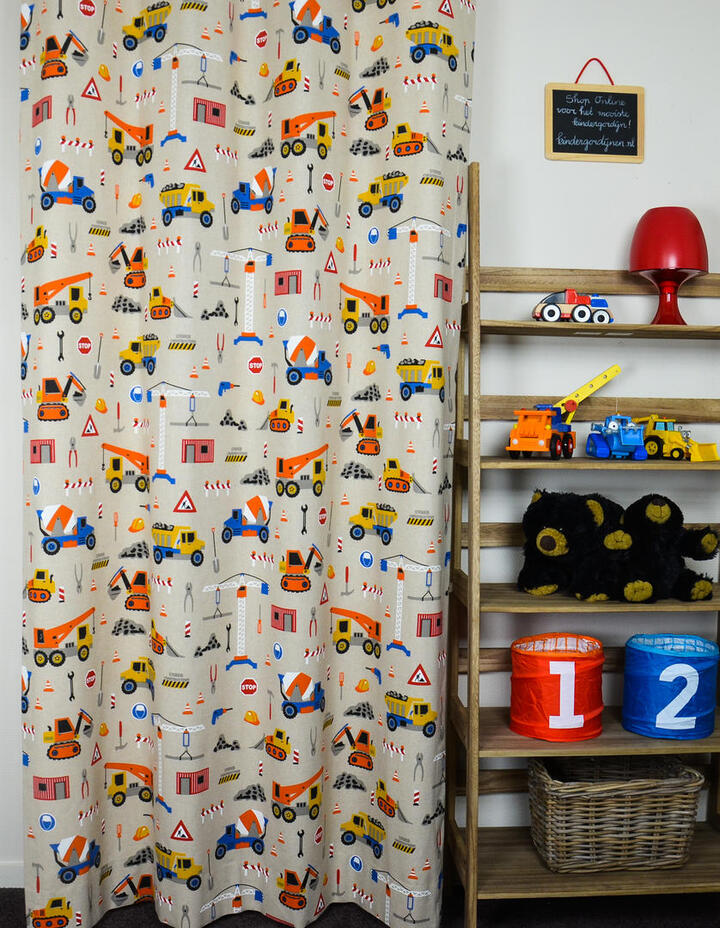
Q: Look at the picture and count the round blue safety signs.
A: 11